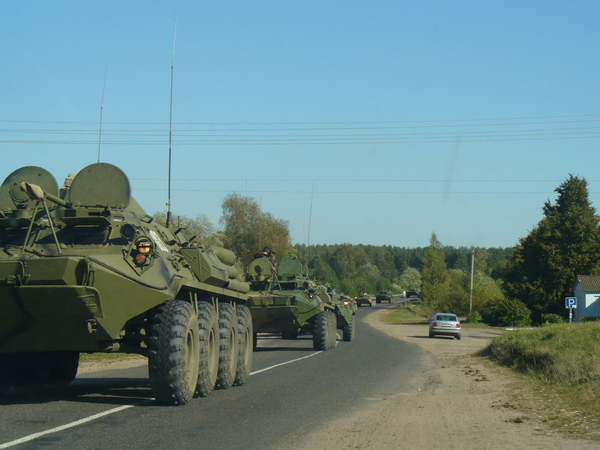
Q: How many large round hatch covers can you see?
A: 4